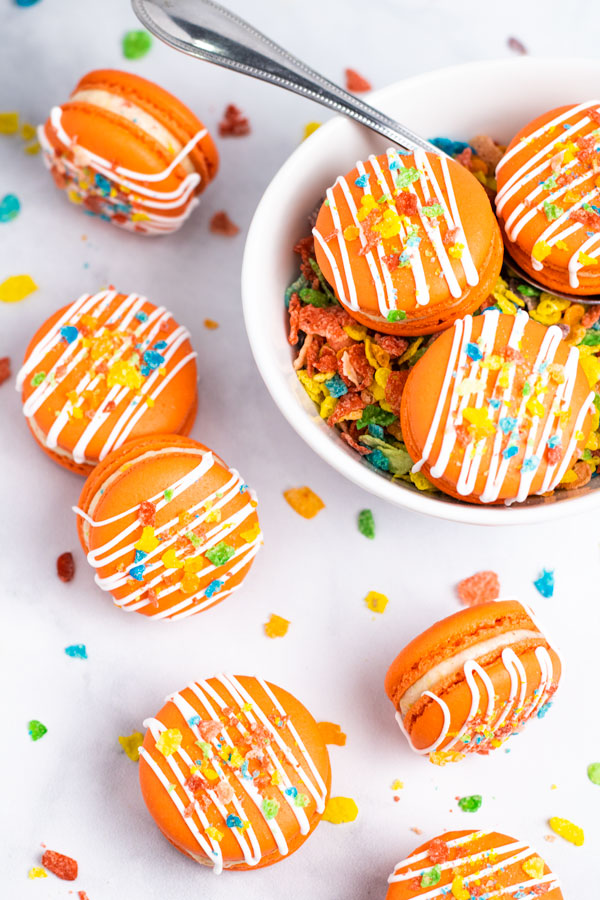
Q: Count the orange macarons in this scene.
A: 9